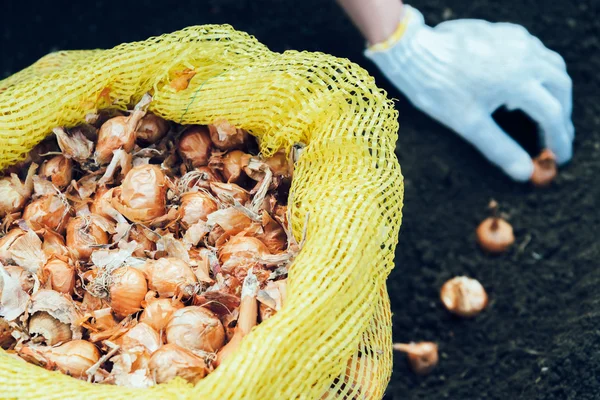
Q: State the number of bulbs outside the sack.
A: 4